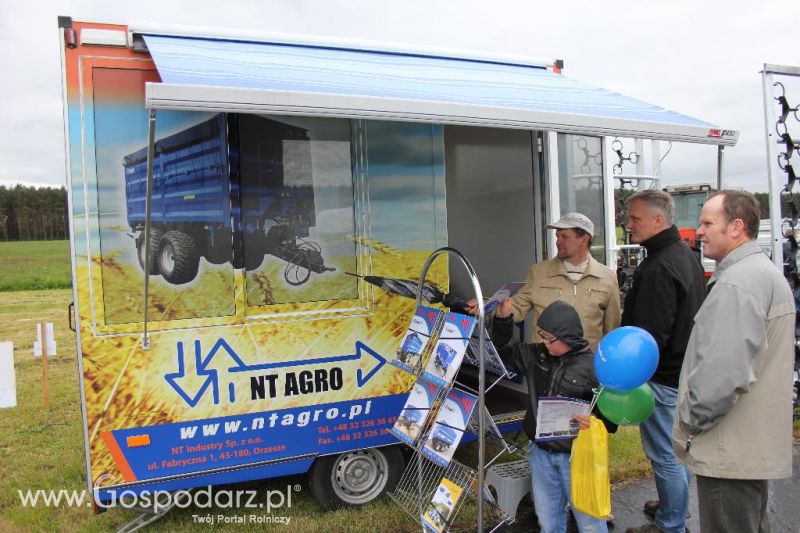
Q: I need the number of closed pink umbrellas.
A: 0